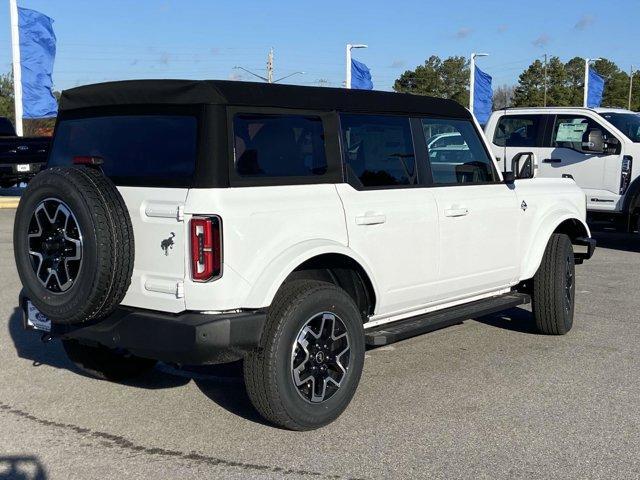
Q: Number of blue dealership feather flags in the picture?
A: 4